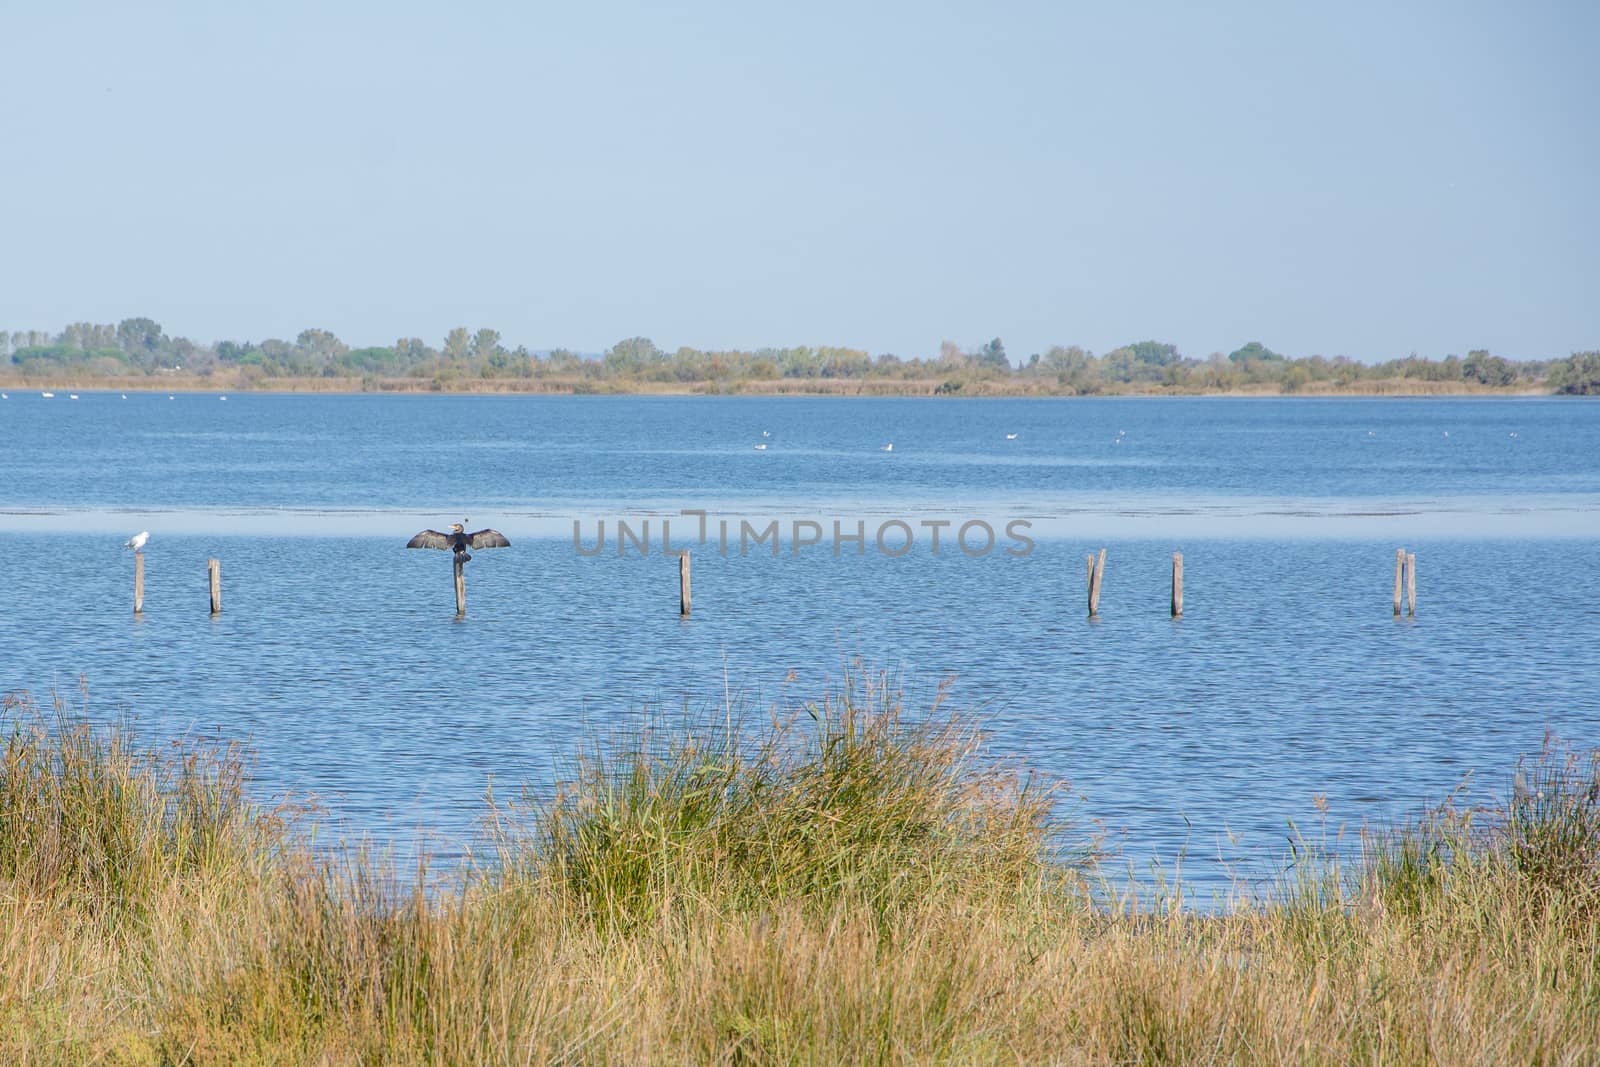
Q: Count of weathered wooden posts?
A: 9